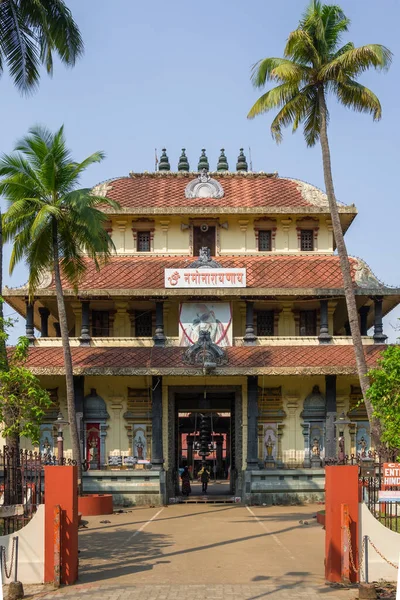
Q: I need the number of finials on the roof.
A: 5